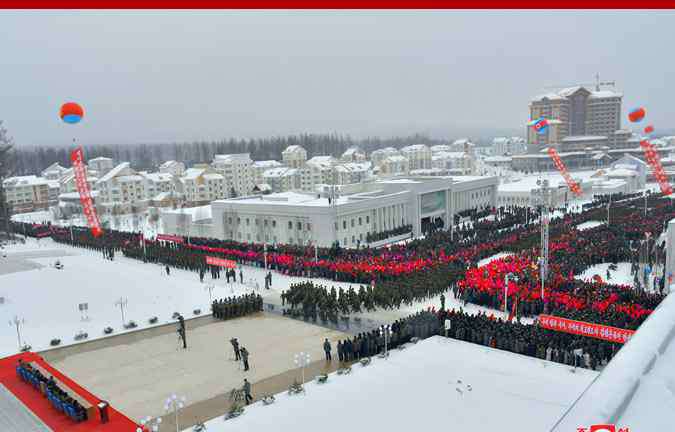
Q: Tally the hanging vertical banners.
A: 3